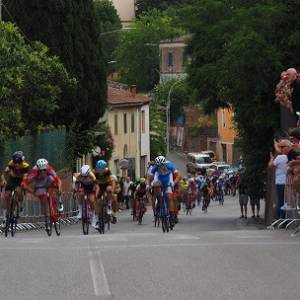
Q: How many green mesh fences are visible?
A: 1